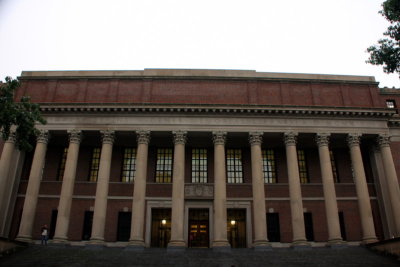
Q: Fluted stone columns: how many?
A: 12